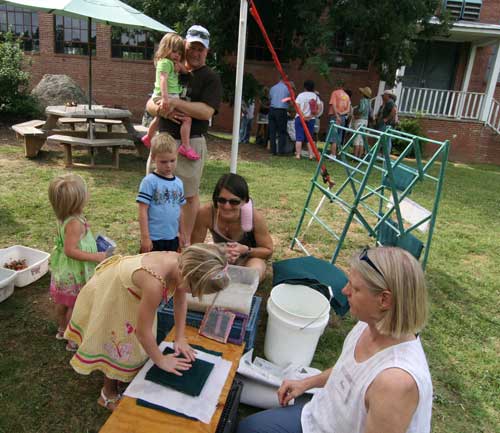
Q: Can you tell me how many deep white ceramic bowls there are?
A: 0